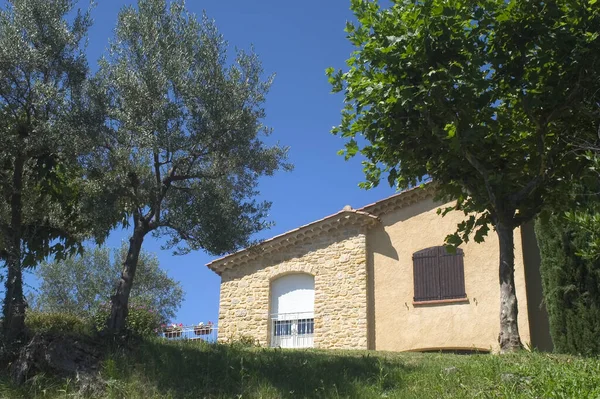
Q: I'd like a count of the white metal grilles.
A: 2